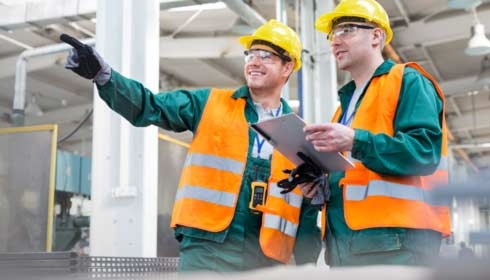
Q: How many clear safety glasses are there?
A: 2